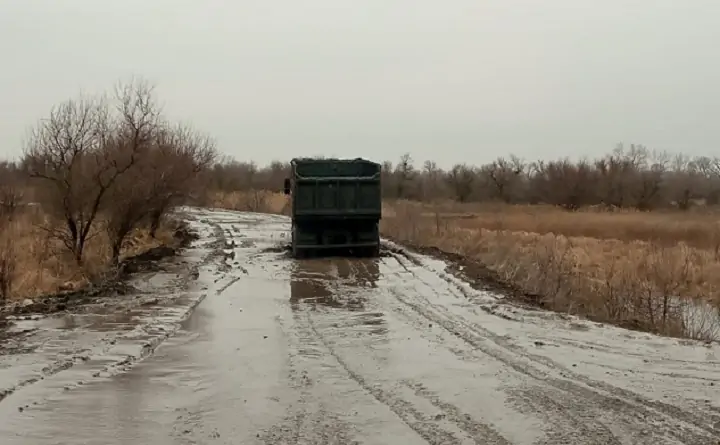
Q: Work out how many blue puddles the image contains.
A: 0